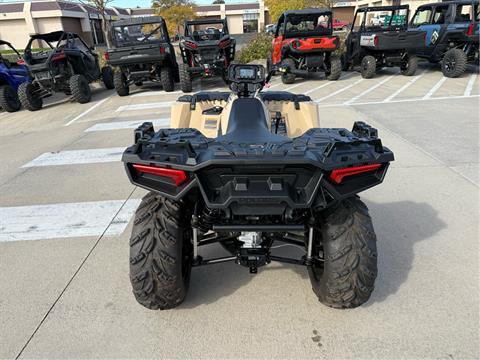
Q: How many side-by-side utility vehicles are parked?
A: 7